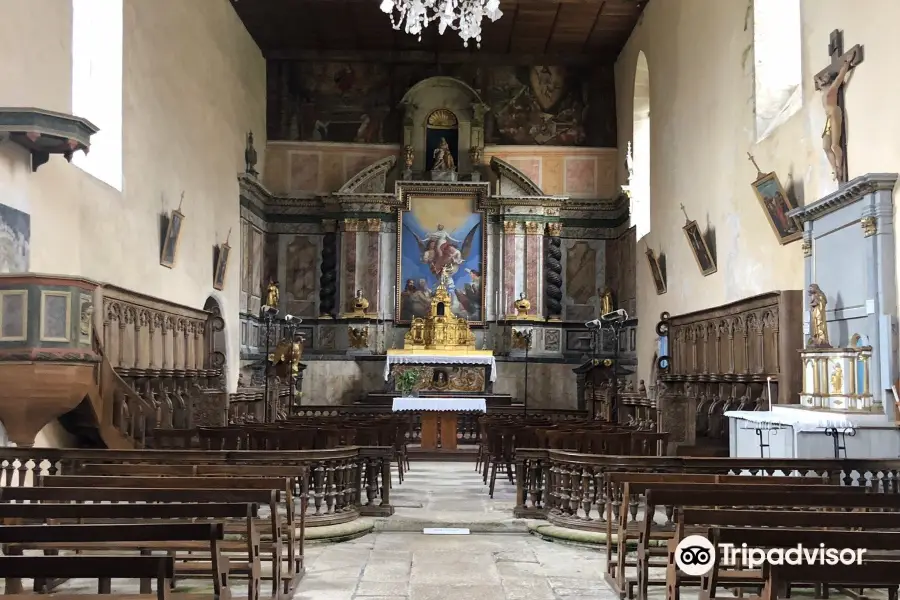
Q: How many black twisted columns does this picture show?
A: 2